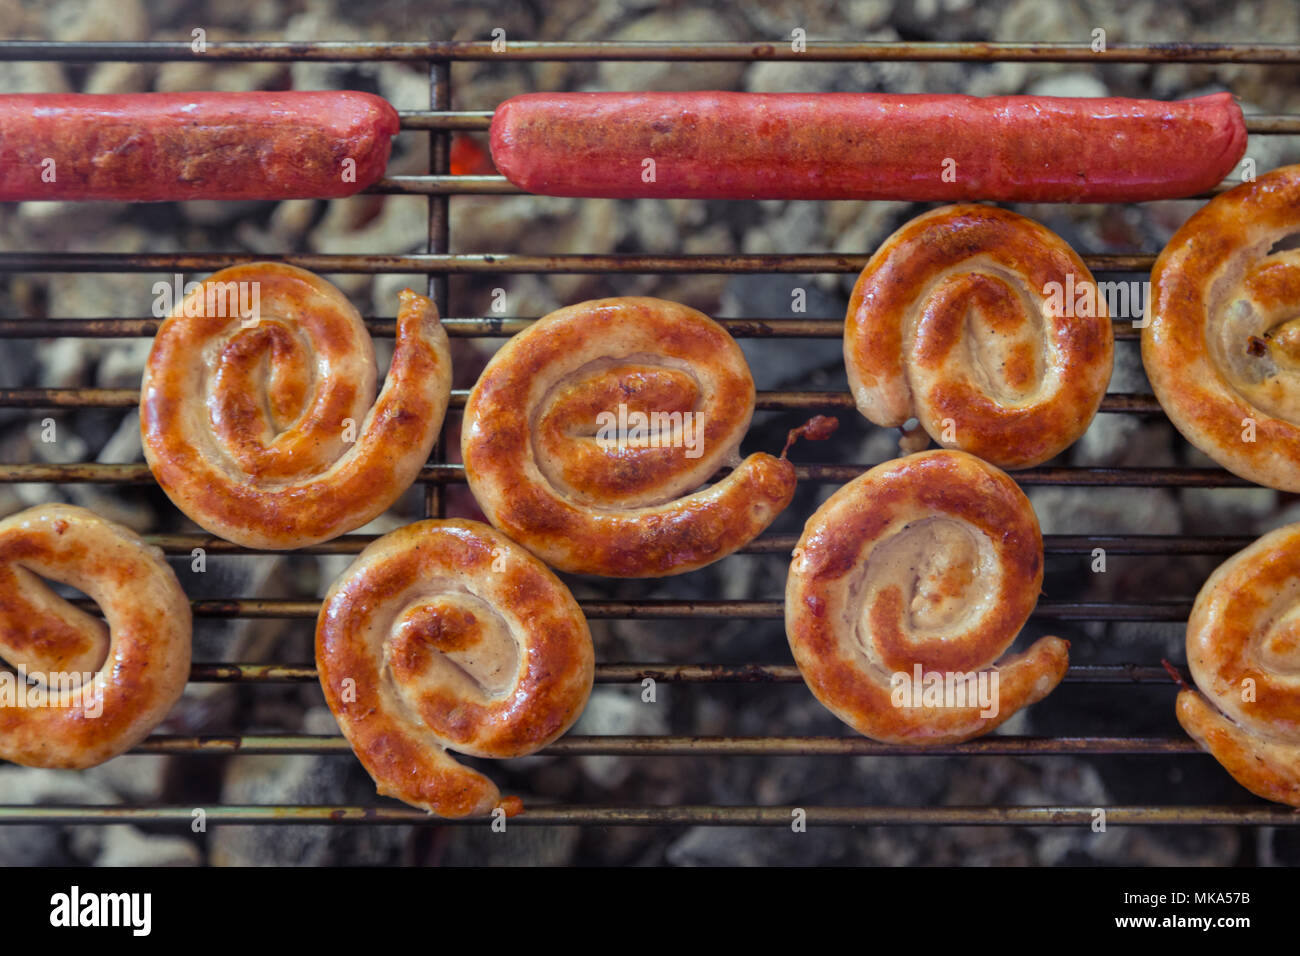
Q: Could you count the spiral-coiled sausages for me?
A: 8